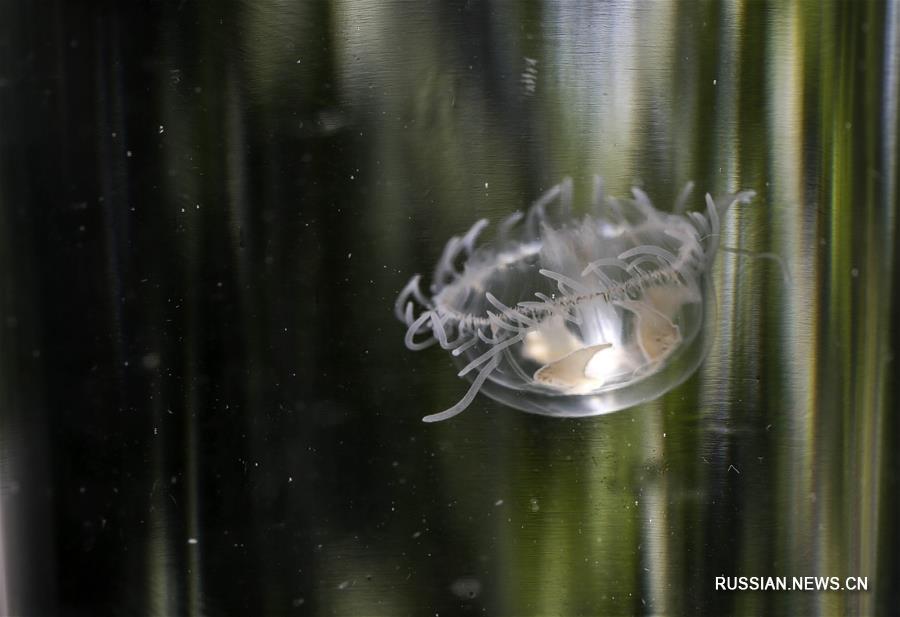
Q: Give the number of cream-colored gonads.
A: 4